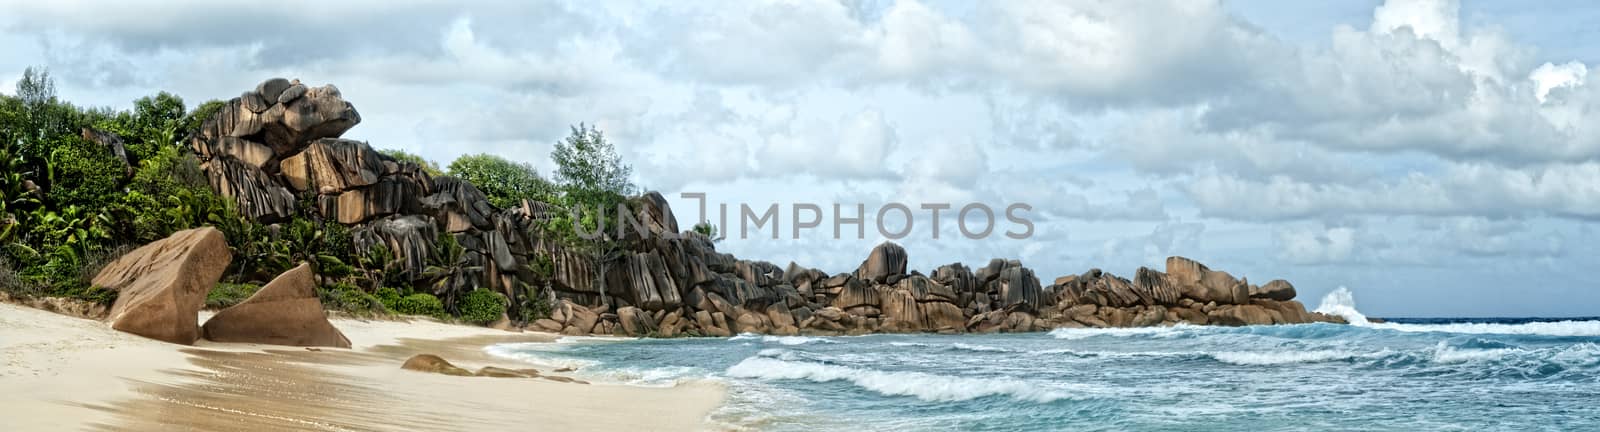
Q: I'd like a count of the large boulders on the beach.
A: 2